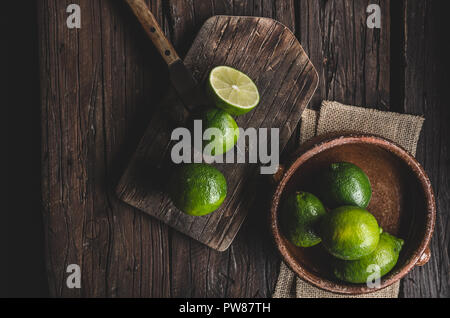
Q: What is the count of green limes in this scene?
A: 7